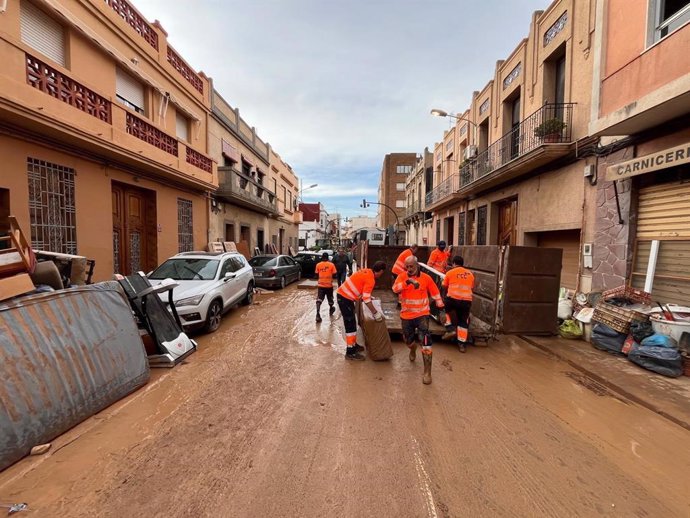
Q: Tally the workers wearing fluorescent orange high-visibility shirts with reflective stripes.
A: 6